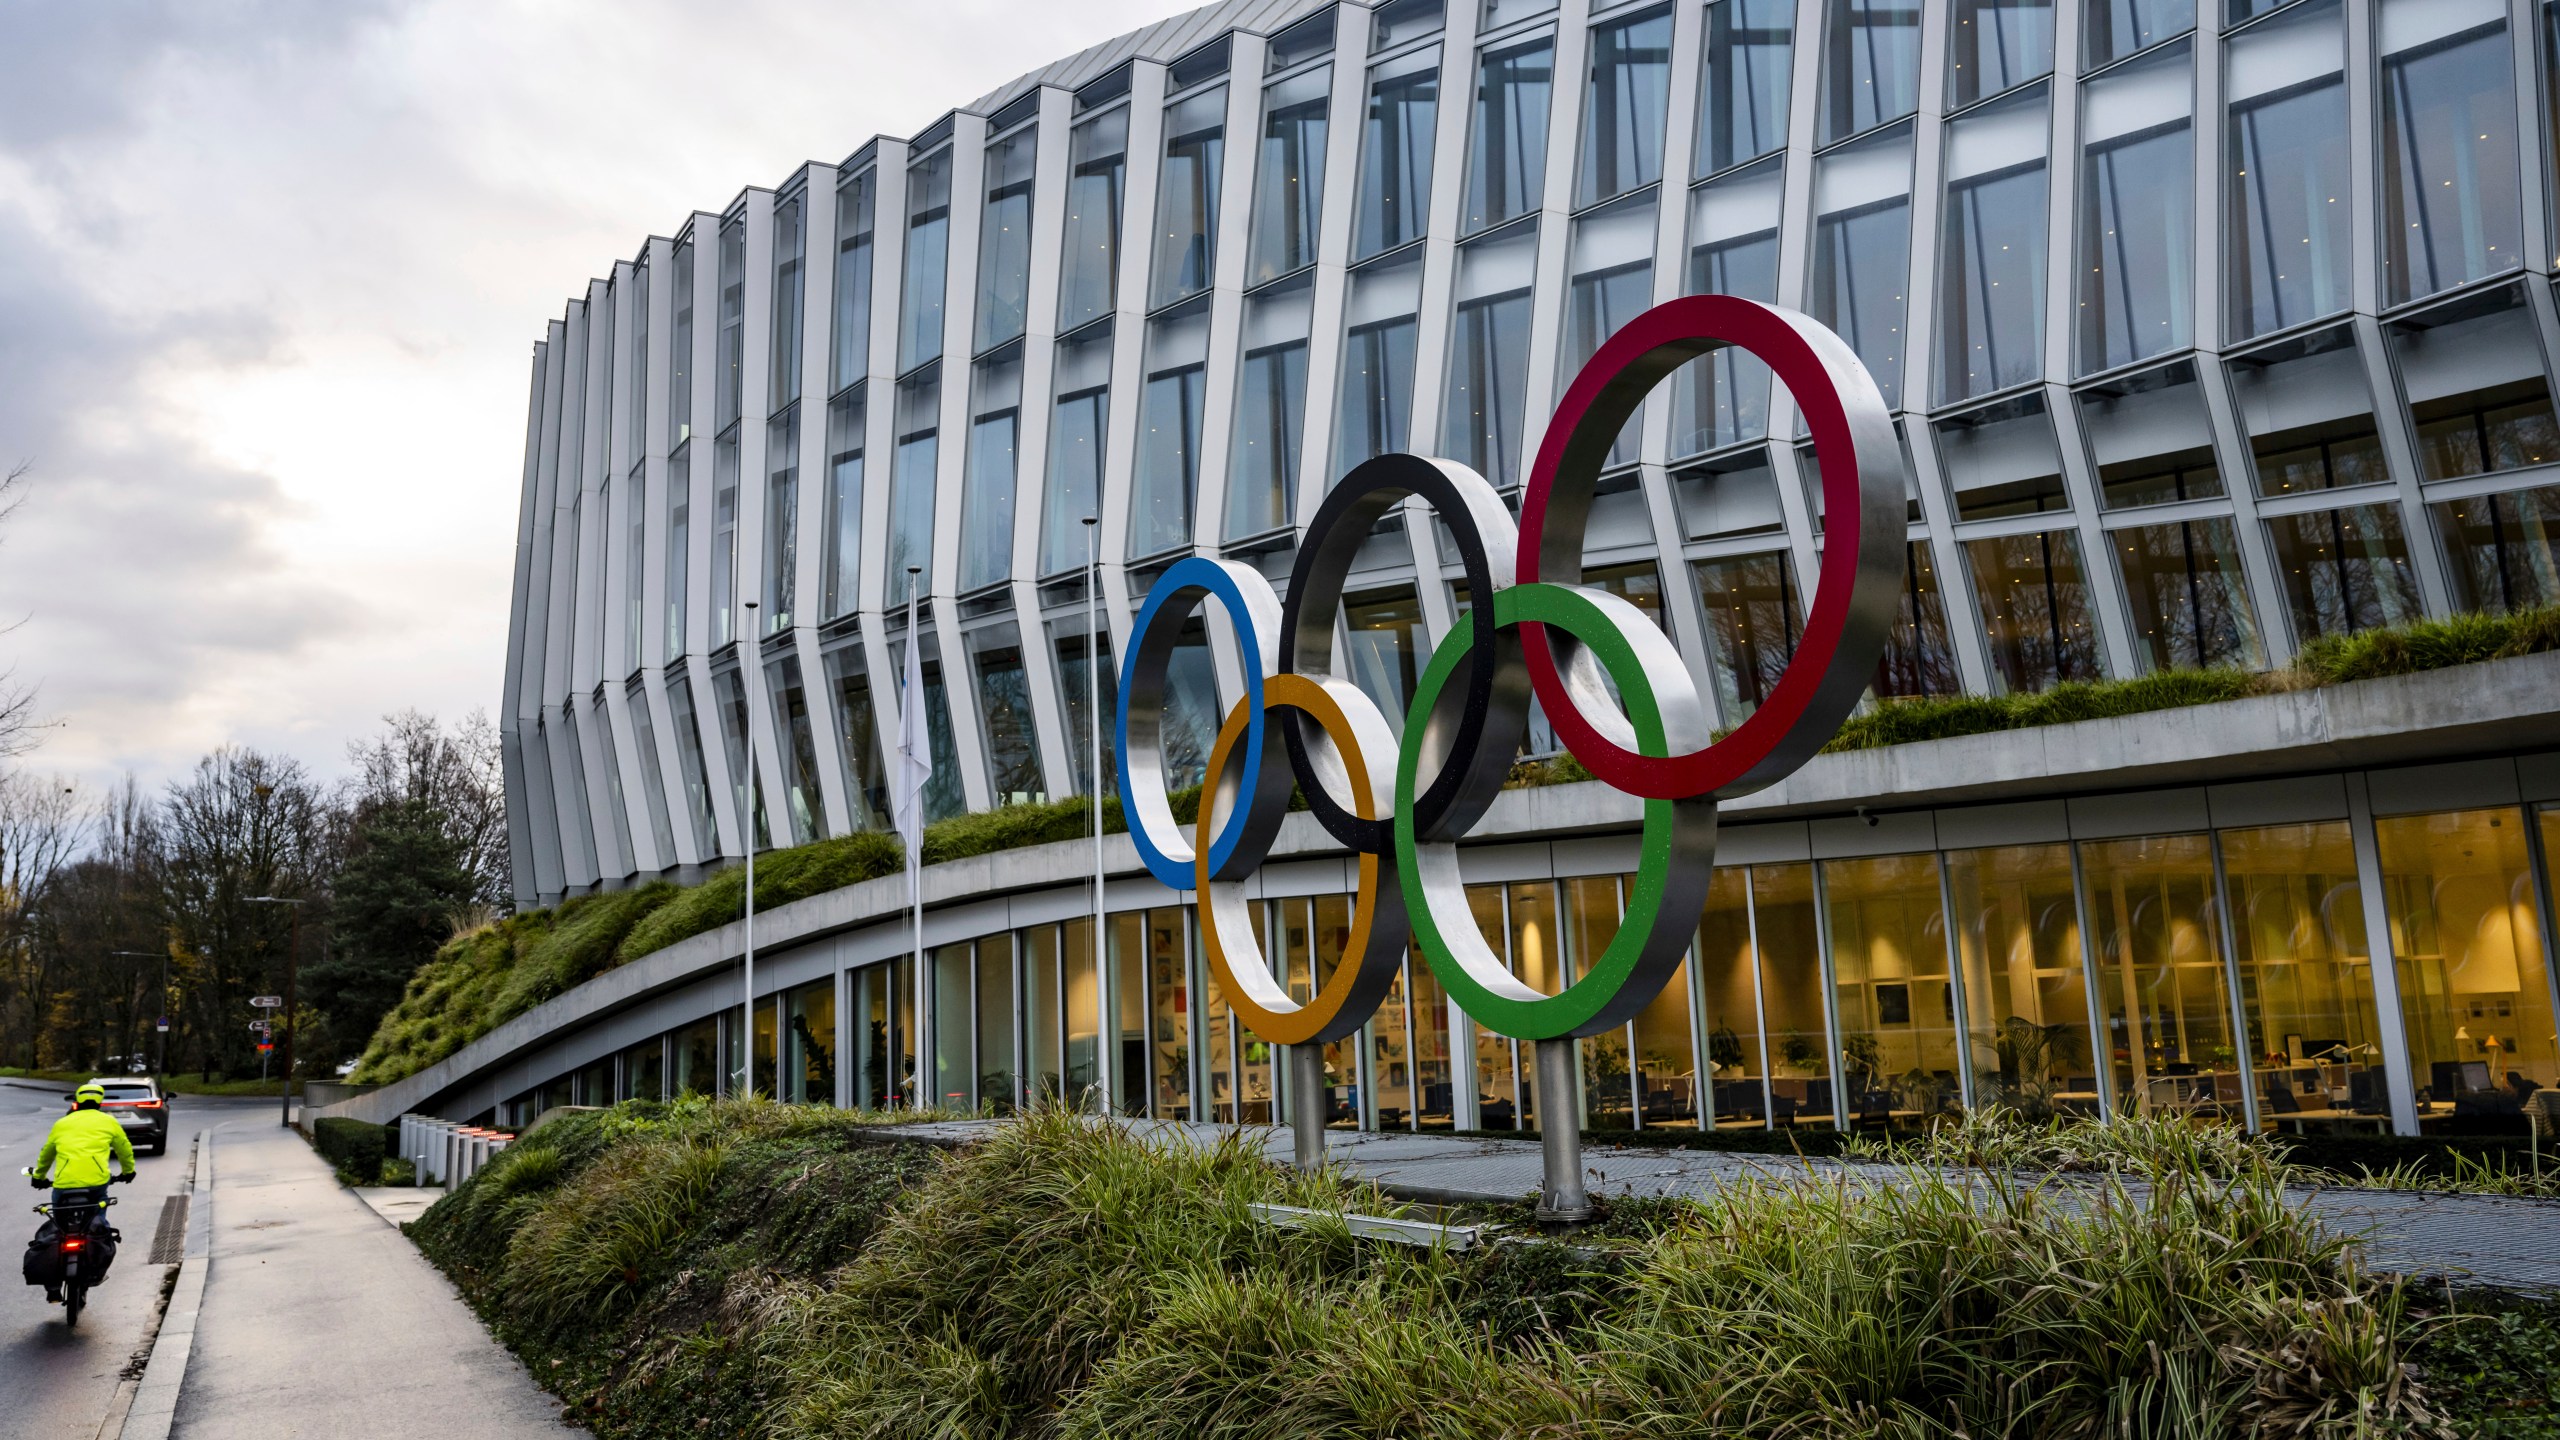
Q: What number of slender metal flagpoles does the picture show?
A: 3